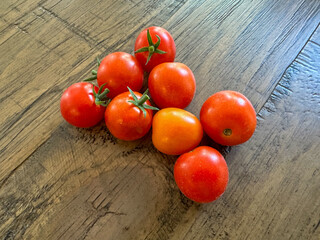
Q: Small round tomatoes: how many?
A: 8